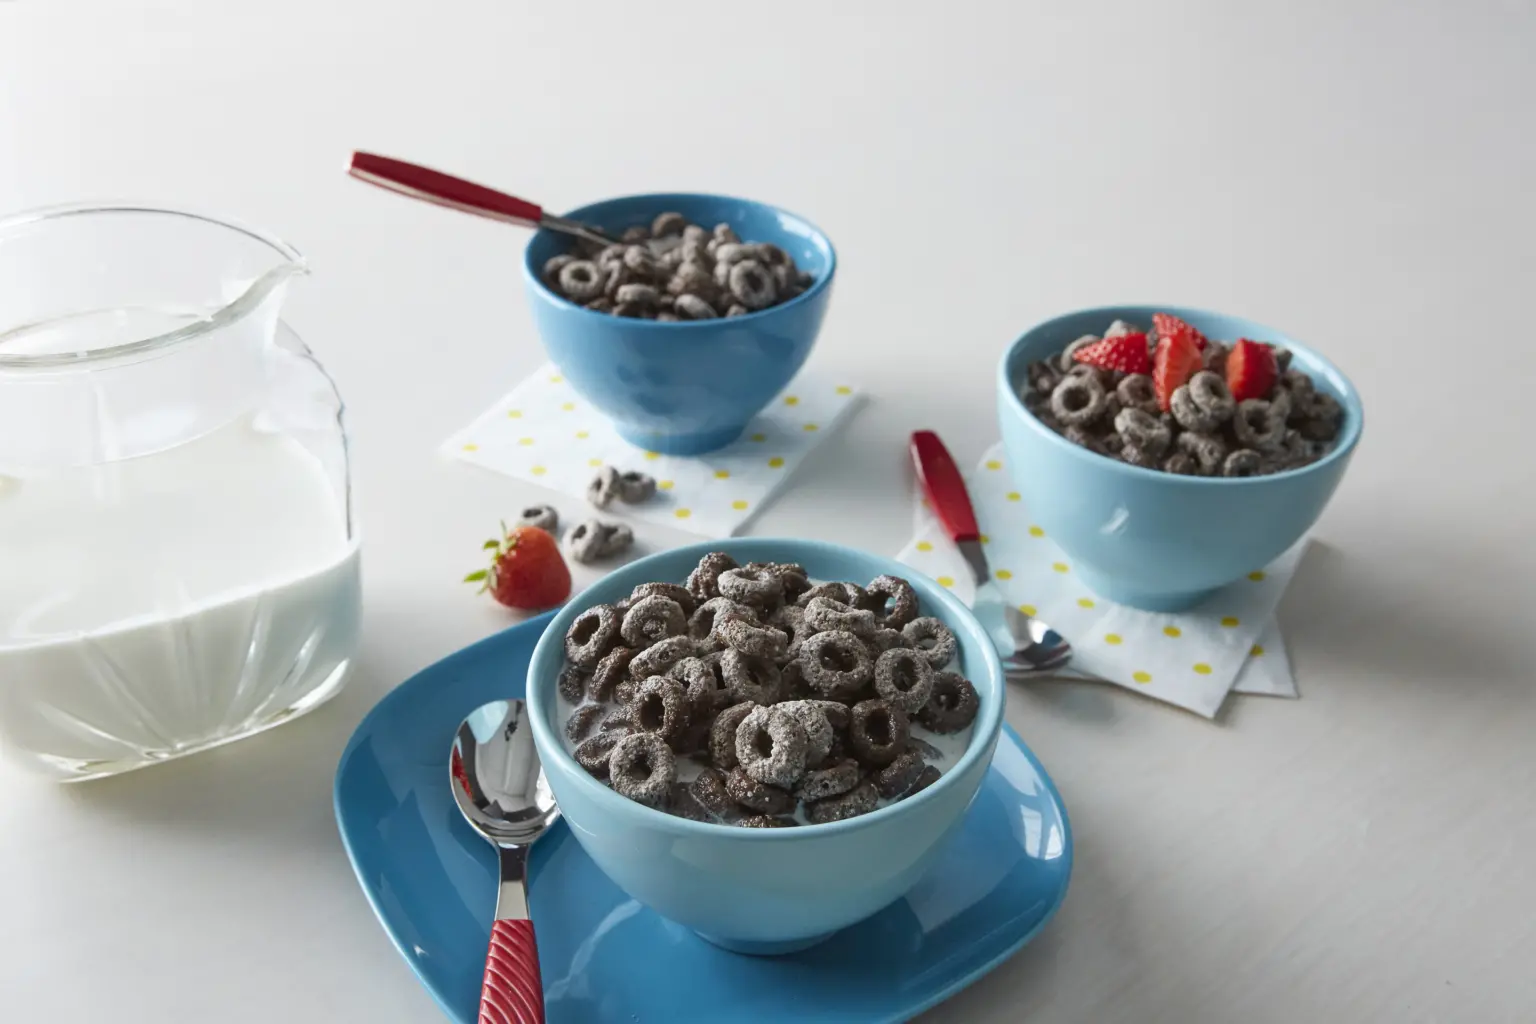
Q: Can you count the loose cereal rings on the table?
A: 5